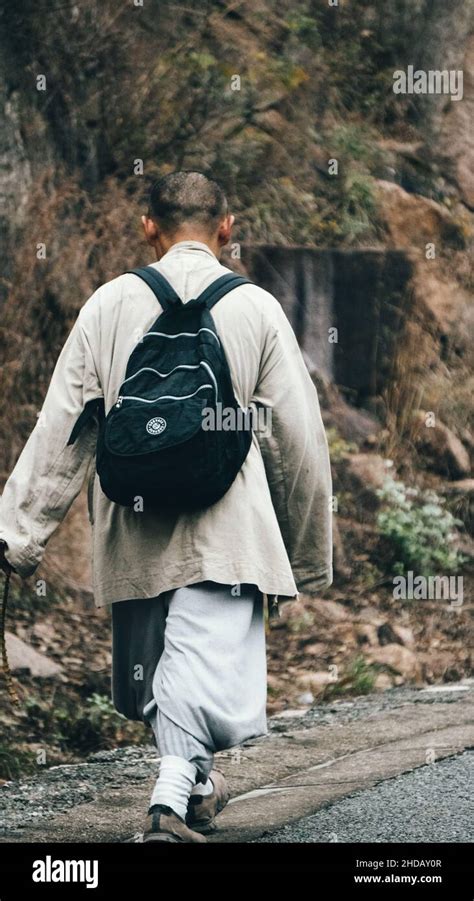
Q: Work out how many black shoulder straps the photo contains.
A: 2